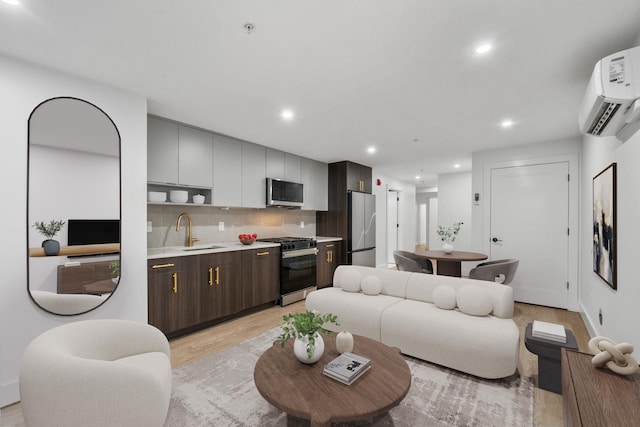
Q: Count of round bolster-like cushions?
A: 4